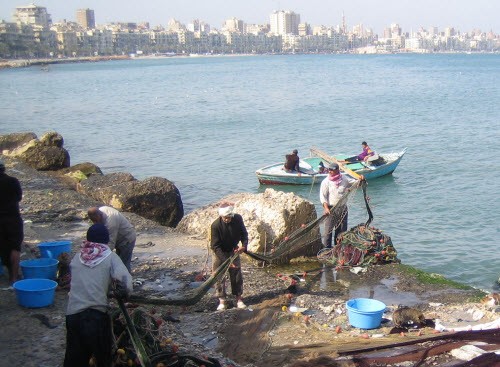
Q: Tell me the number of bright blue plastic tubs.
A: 4